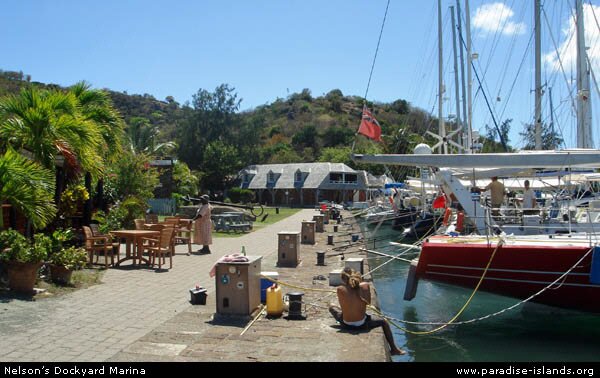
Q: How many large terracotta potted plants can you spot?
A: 2